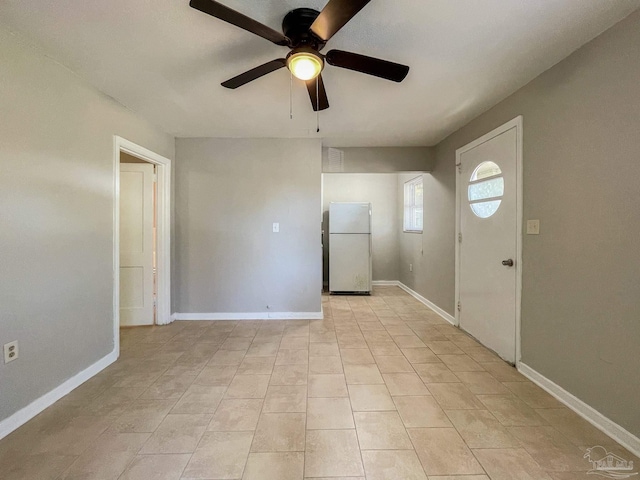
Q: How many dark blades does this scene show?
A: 5